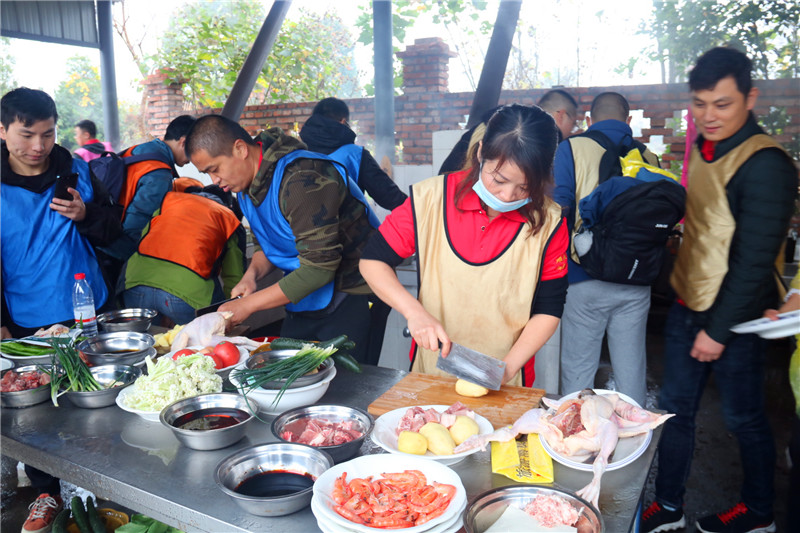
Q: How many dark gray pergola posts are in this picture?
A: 4